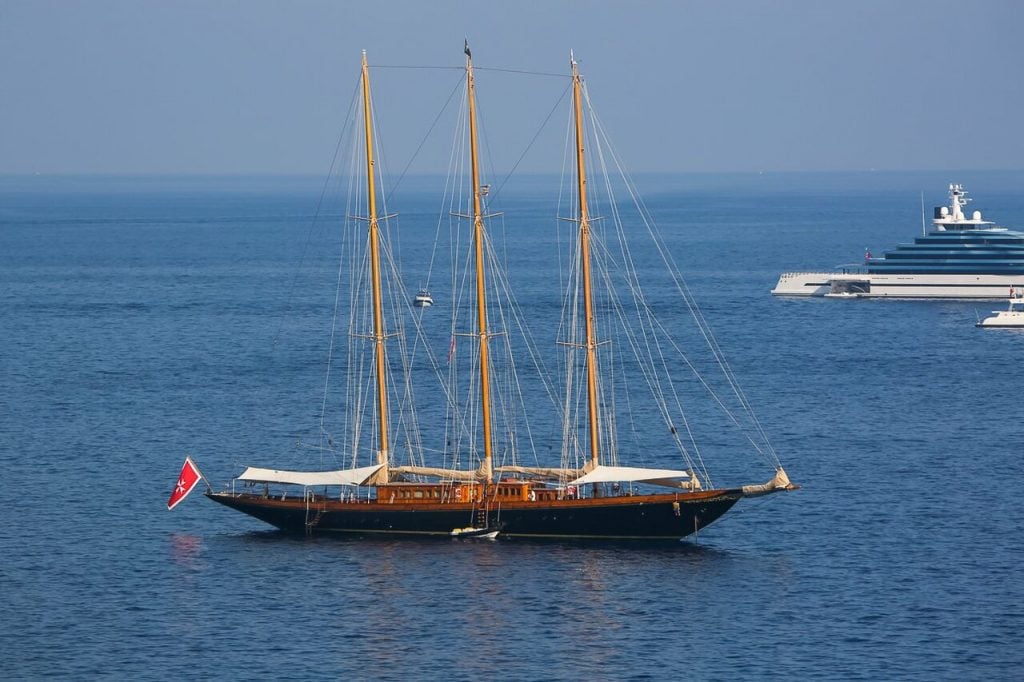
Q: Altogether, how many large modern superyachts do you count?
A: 1